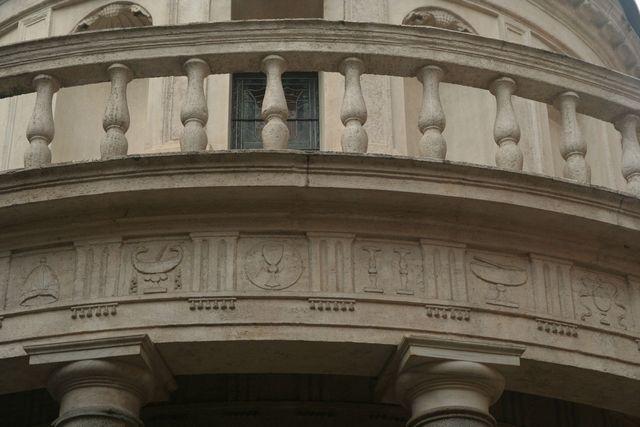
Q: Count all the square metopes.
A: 6